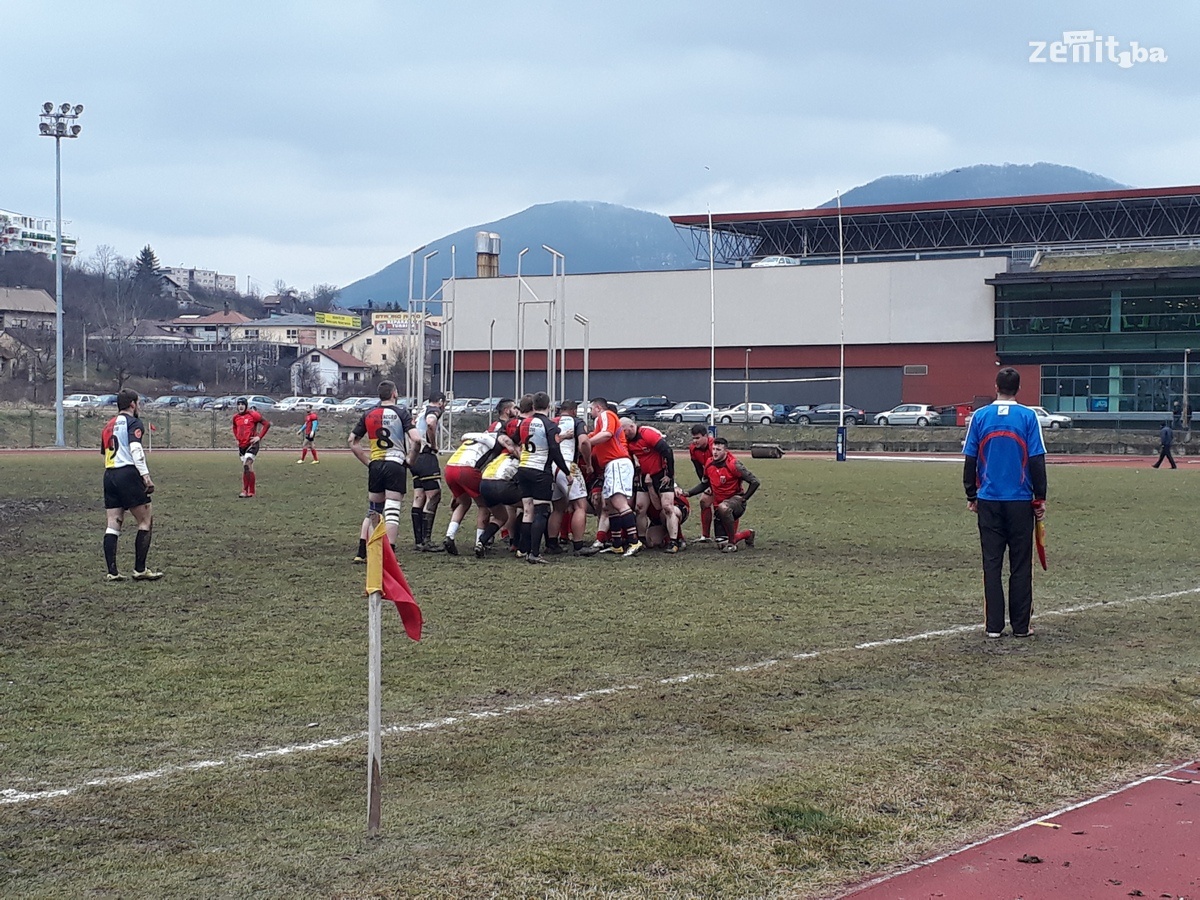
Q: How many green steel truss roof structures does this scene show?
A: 0